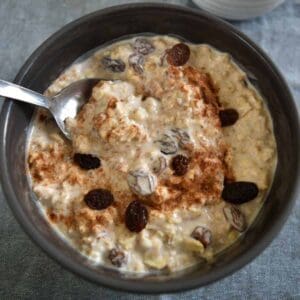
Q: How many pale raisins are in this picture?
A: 10